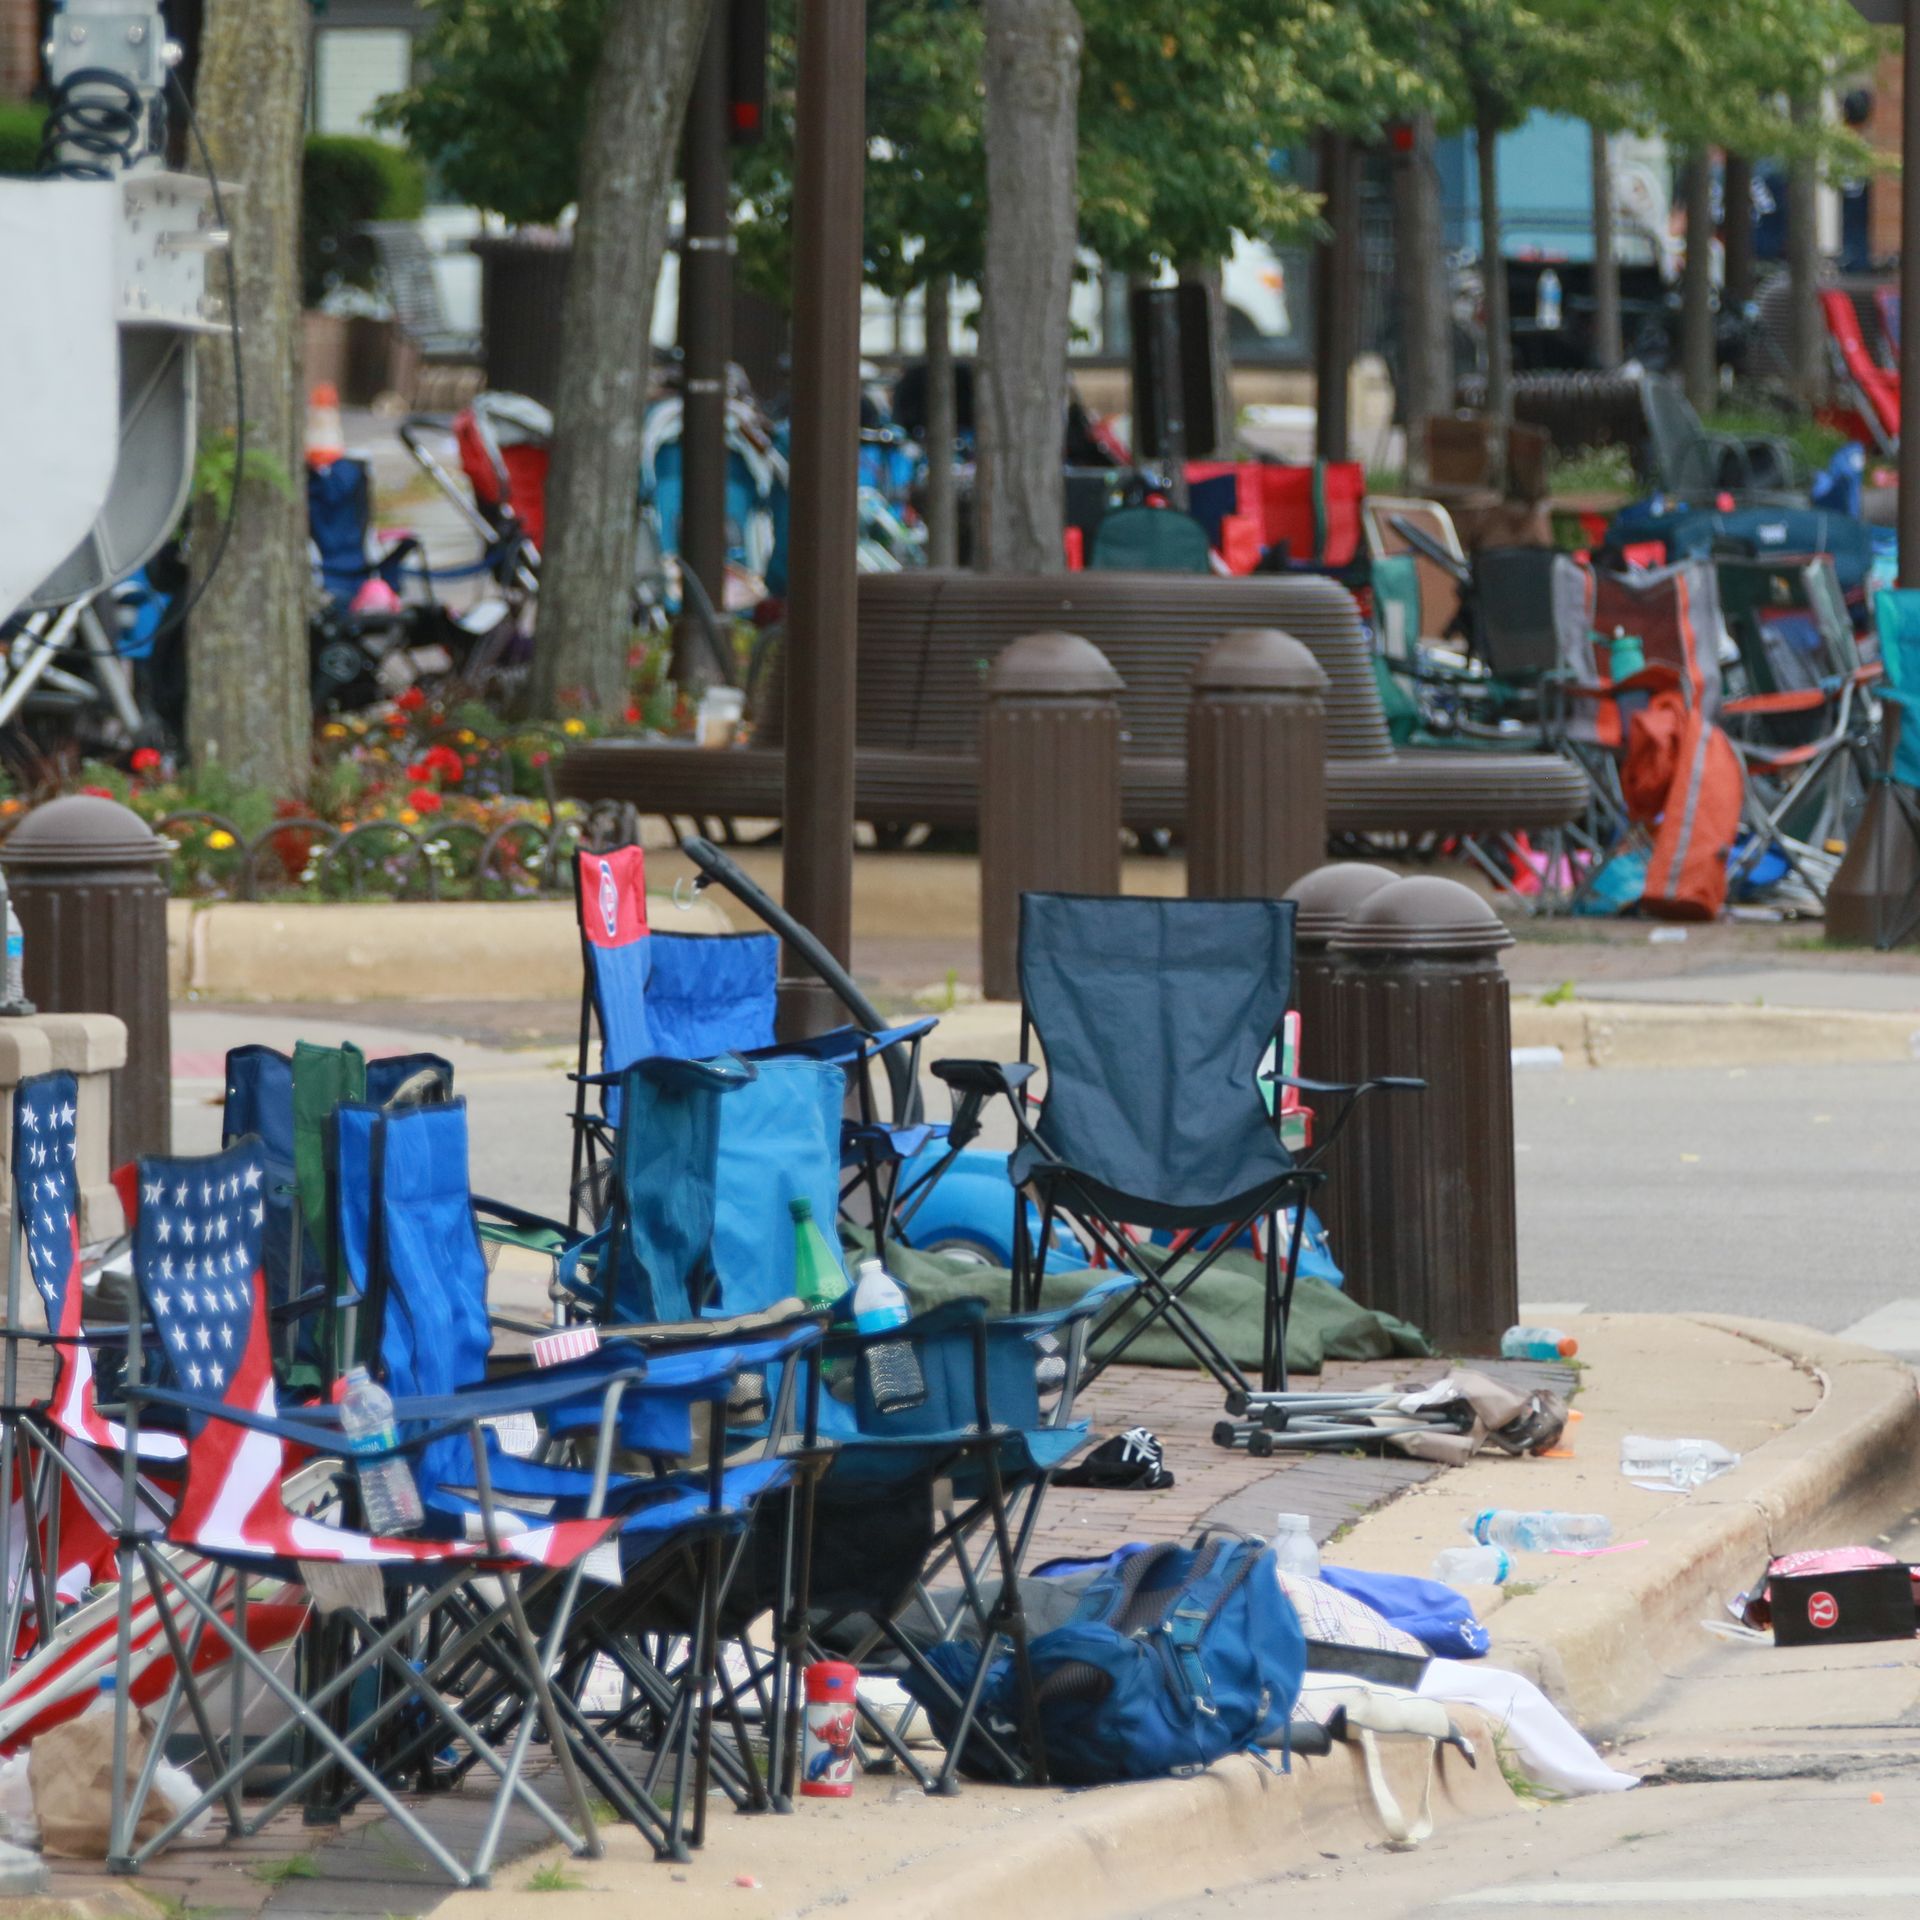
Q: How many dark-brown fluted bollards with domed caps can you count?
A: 5